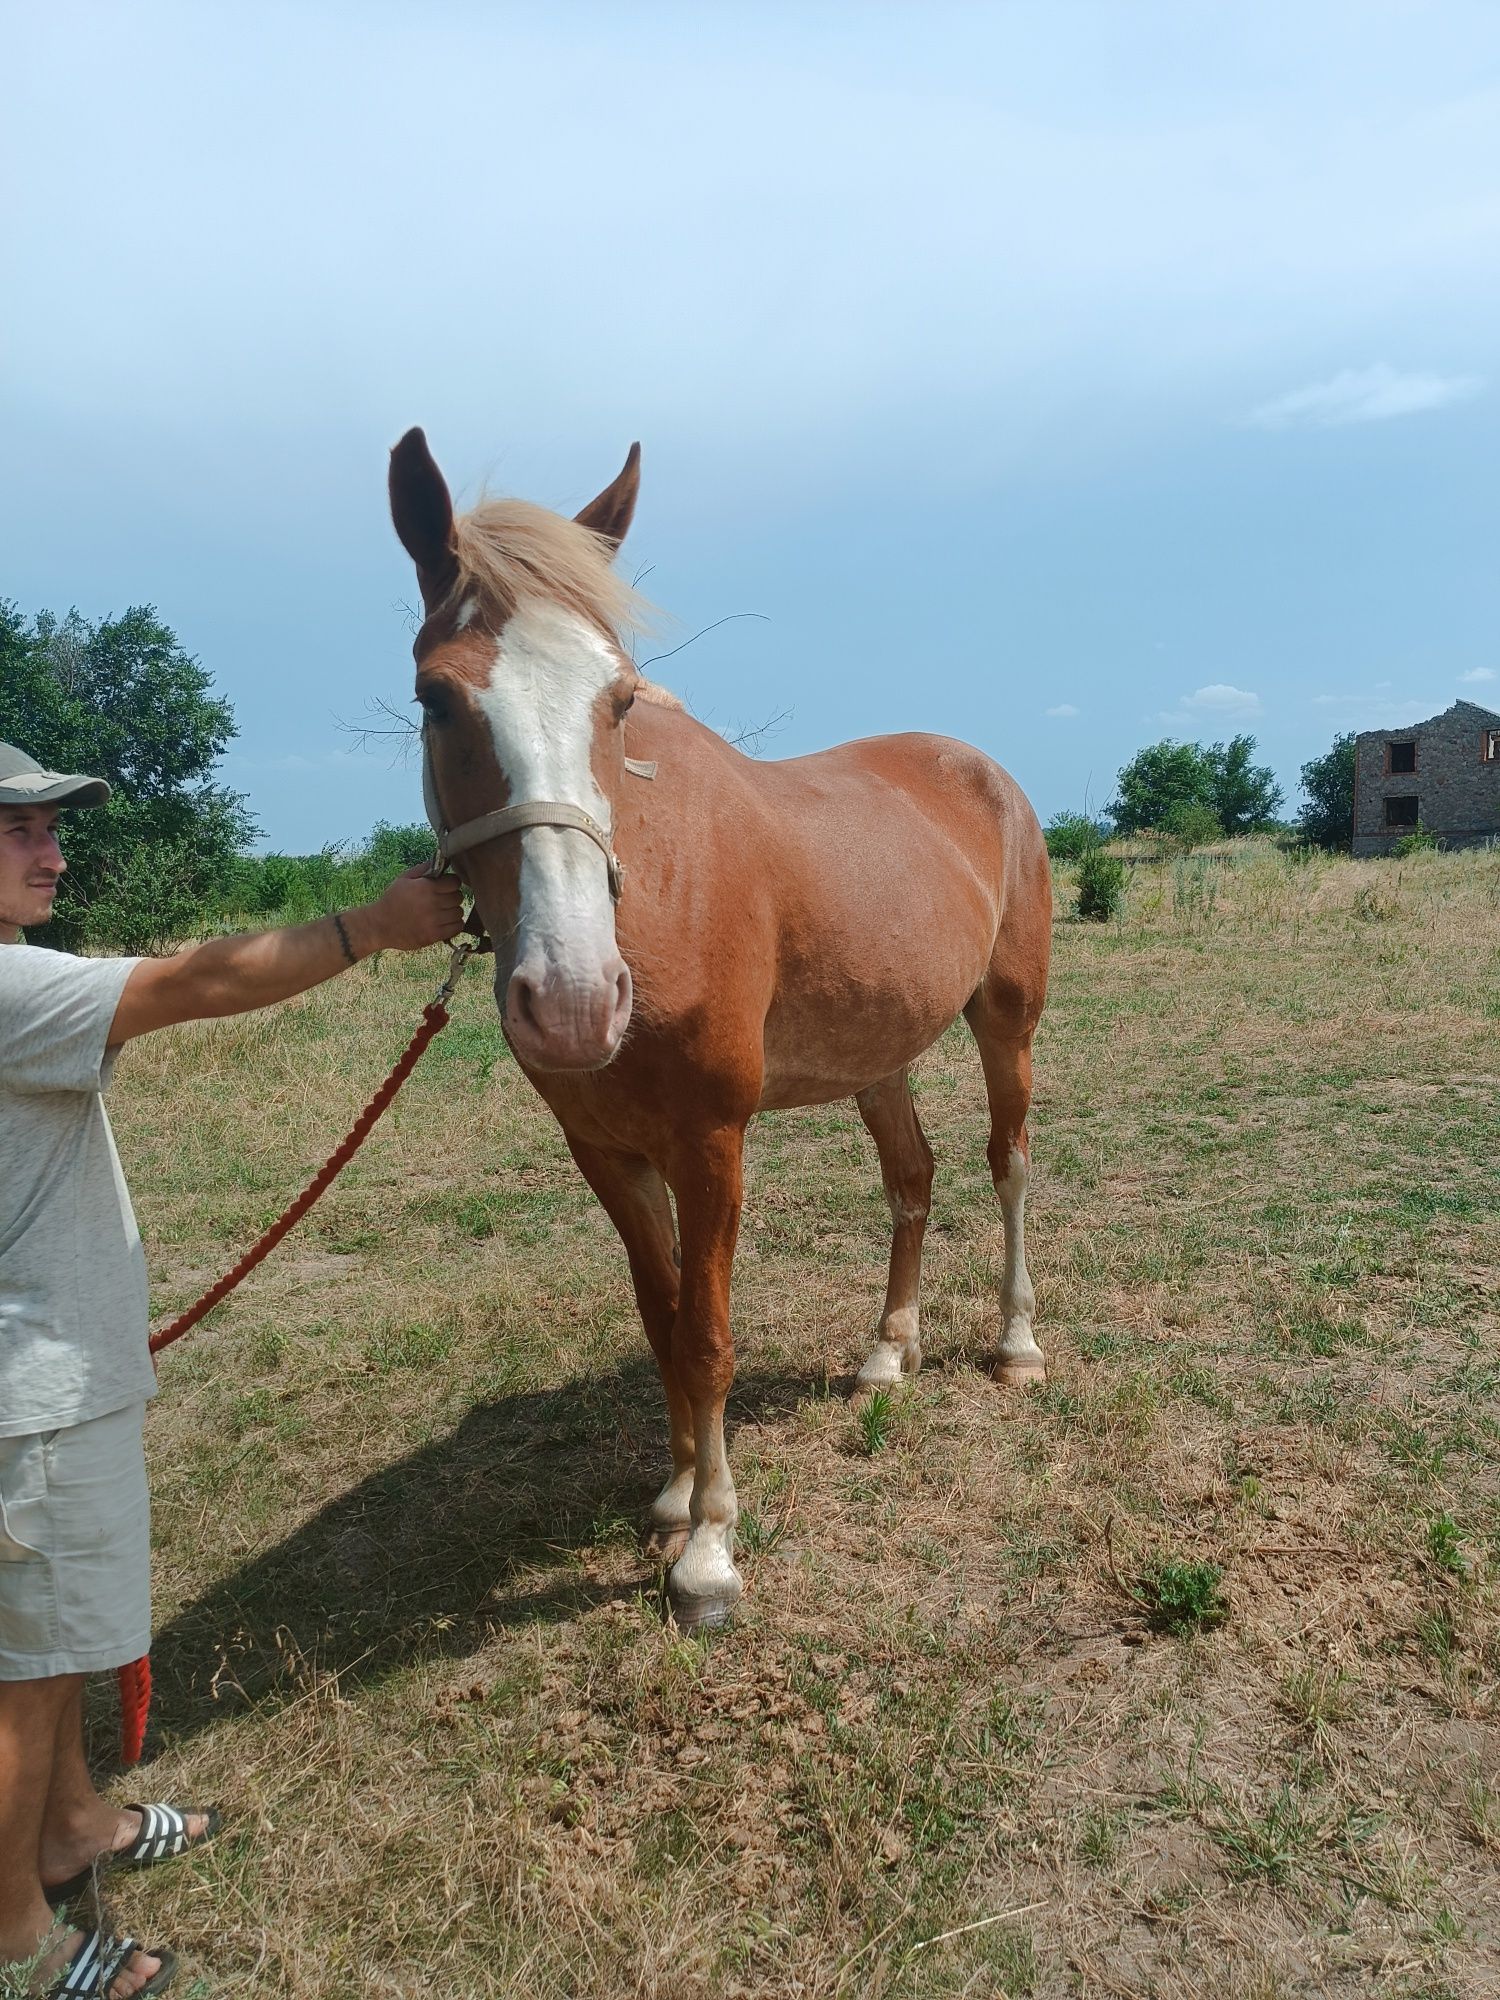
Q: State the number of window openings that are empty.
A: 3